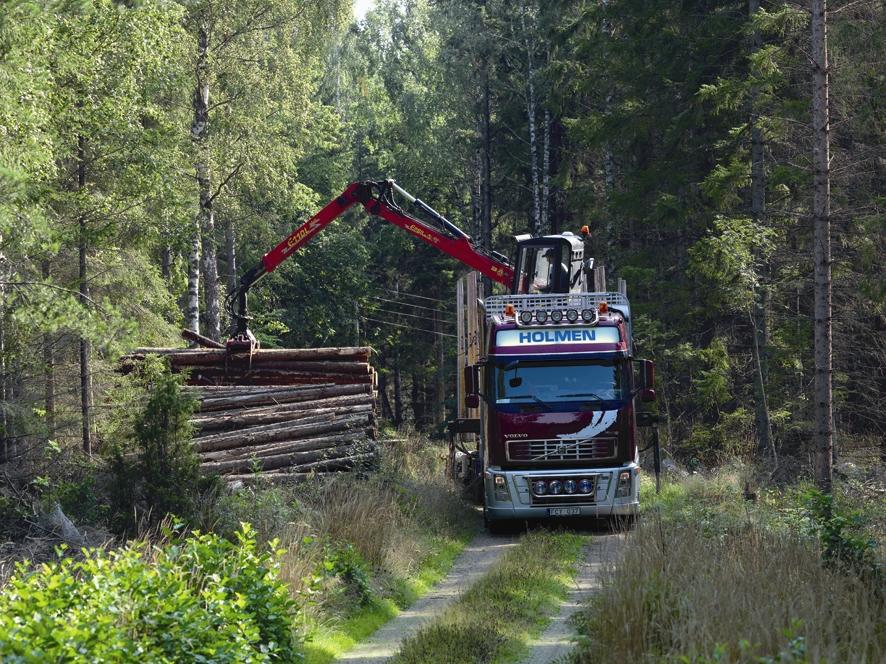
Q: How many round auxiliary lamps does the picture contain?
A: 9